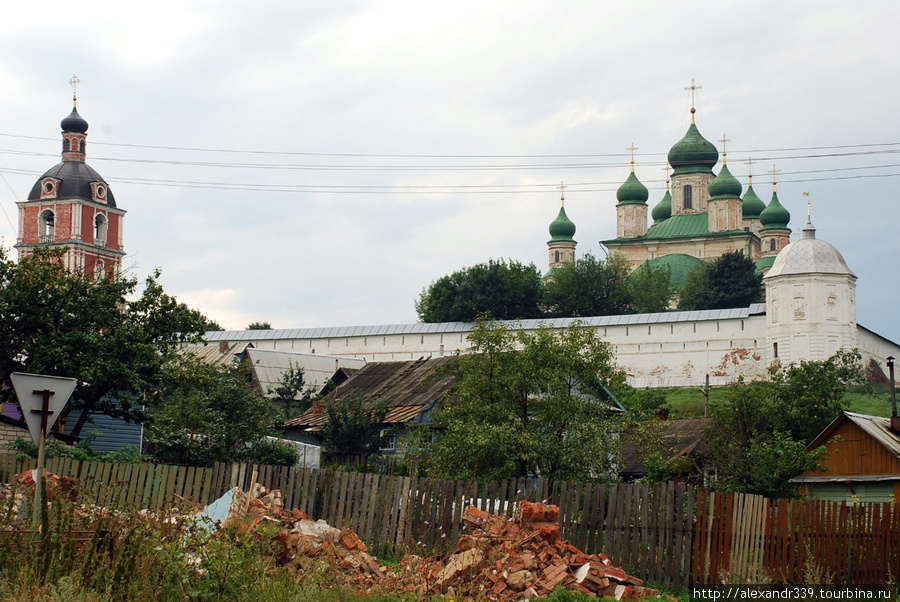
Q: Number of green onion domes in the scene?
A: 7